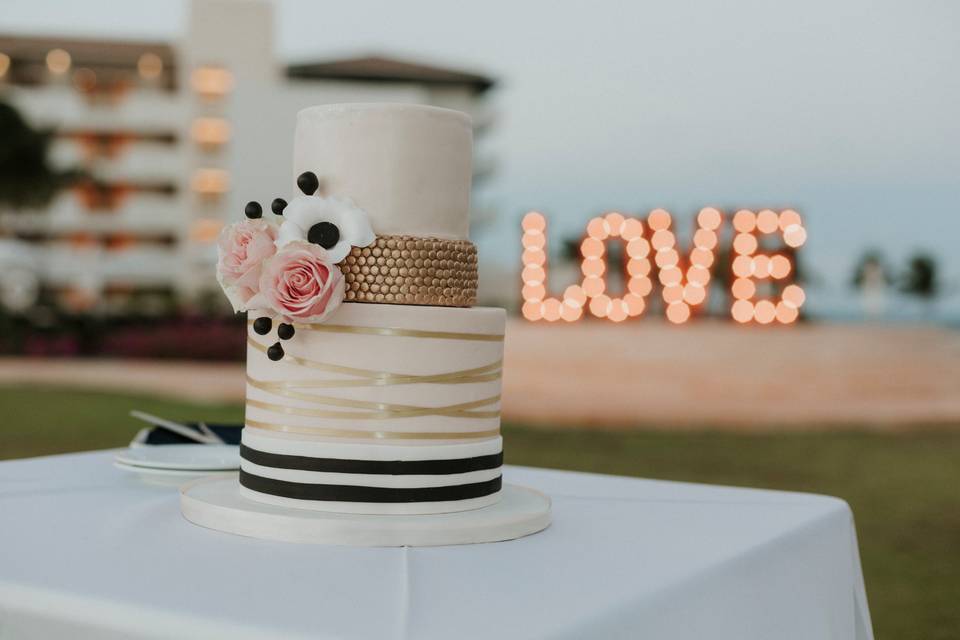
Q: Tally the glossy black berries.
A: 6